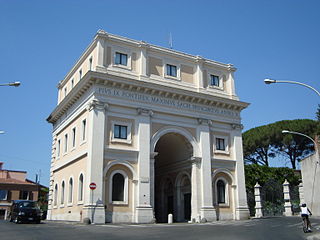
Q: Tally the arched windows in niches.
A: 2